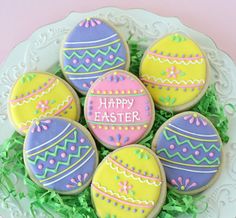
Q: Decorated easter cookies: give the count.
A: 7